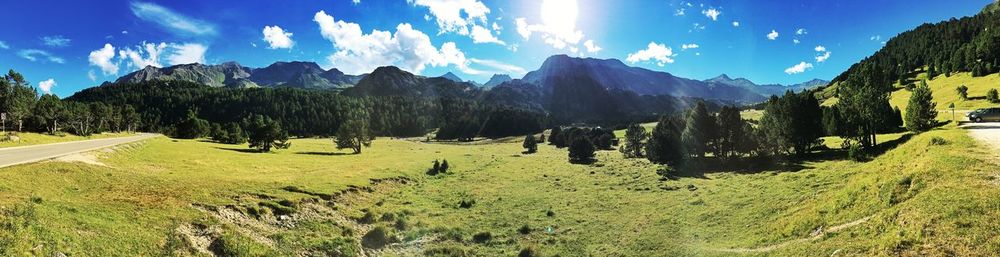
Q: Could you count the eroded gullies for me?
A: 1